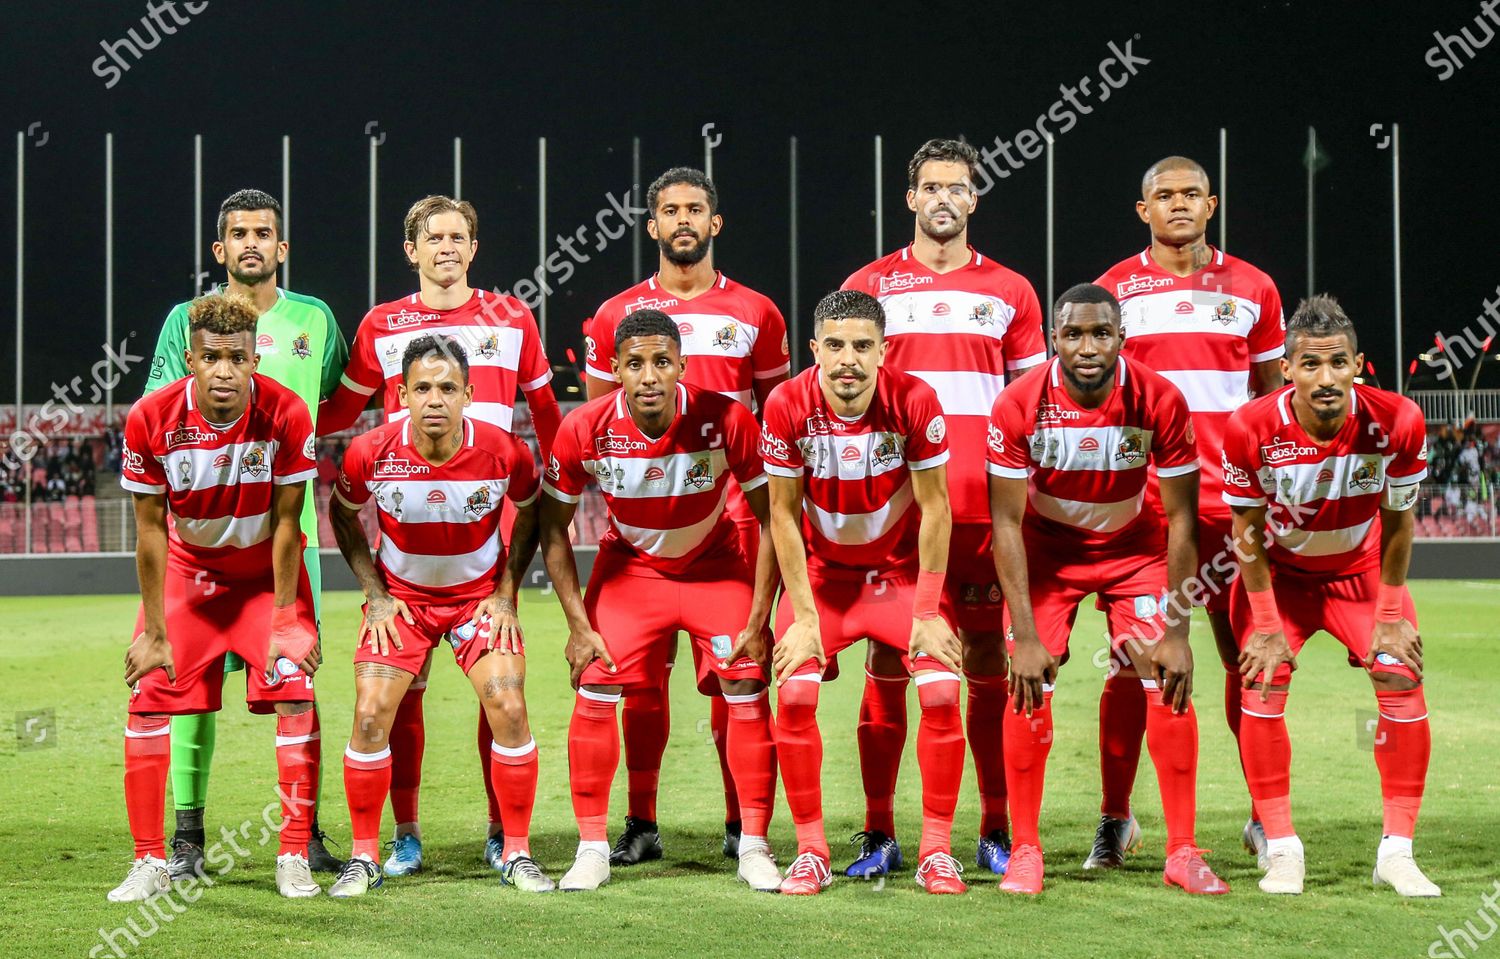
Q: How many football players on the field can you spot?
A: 11